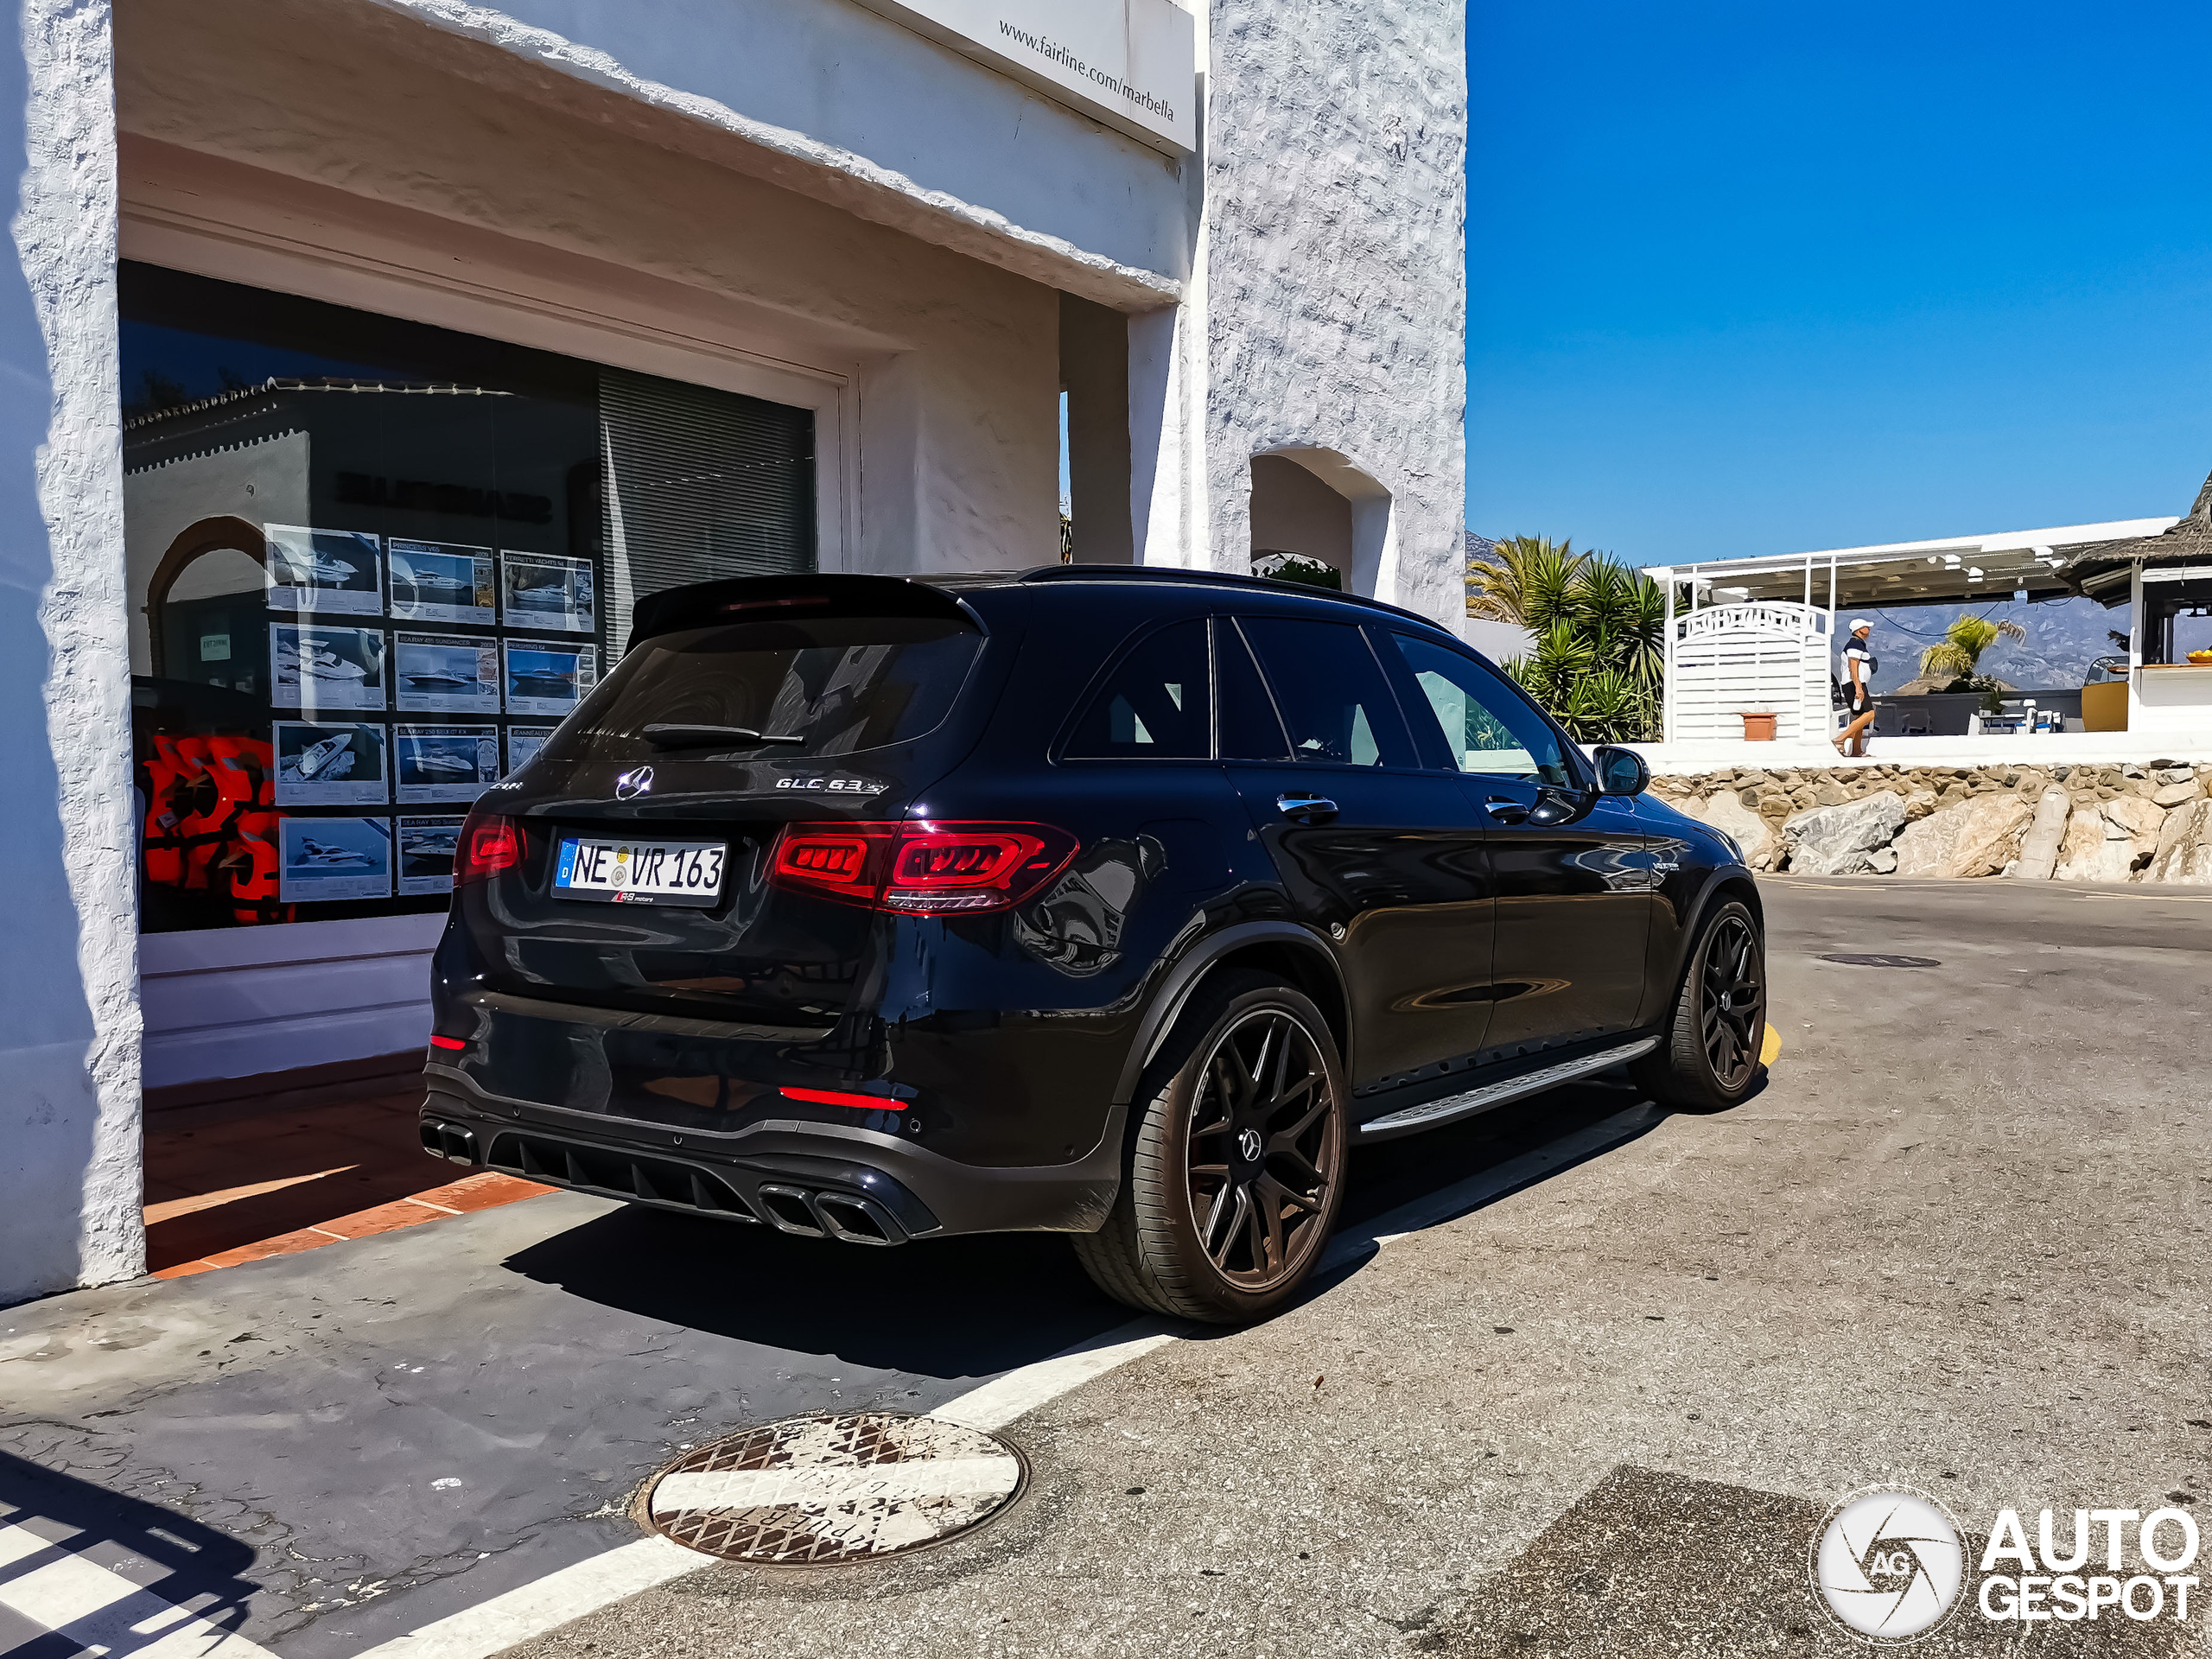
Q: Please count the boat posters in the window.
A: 11